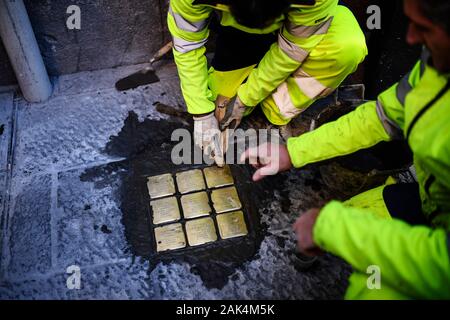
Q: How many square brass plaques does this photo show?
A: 9